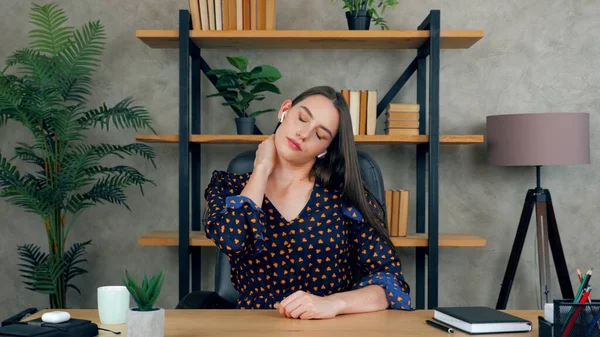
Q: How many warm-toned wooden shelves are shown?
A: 3